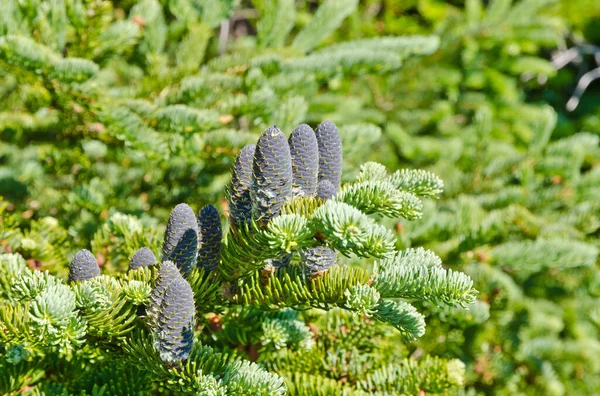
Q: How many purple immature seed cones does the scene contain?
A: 12